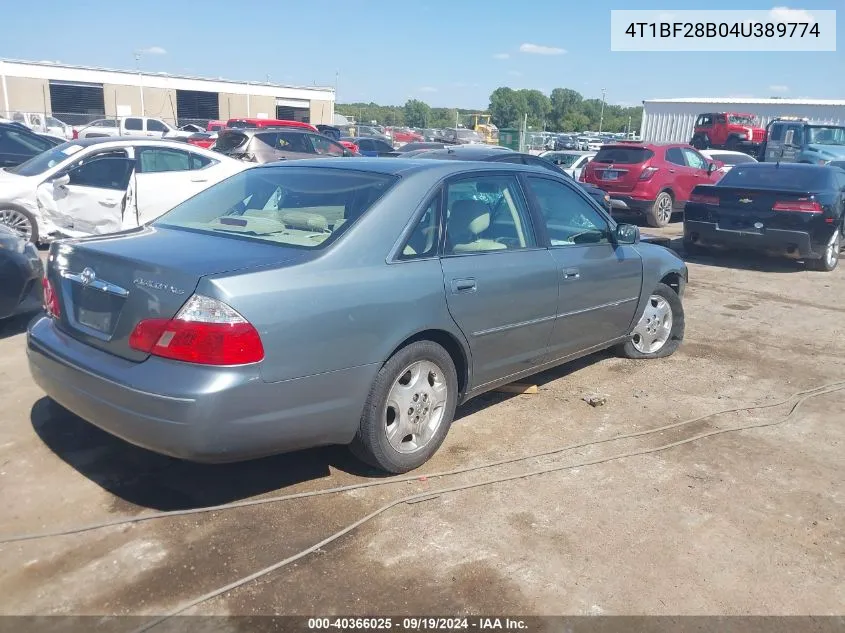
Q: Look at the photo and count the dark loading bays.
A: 3